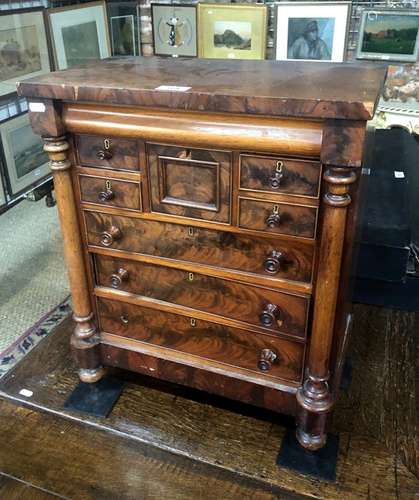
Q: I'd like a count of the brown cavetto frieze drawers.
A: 1